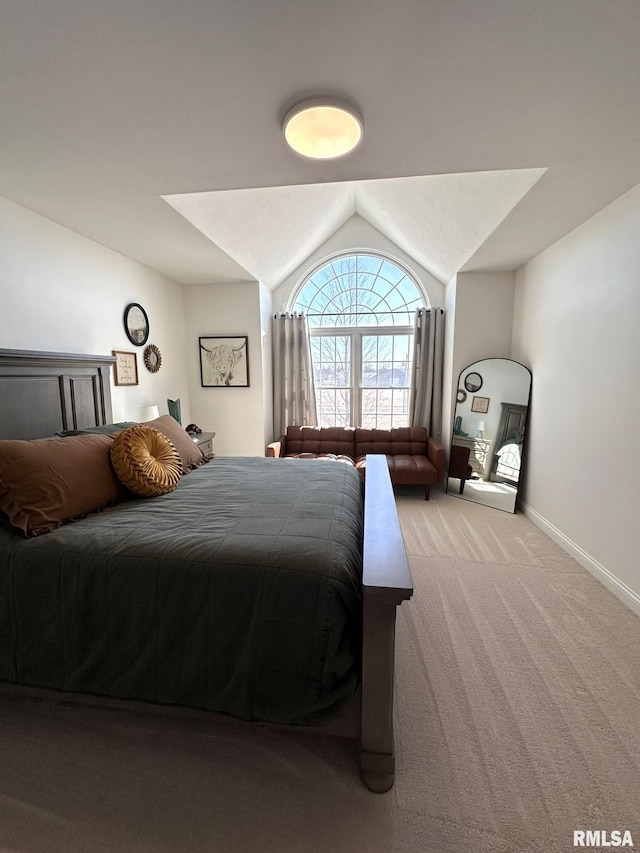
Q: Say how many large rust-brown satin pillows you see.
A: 2